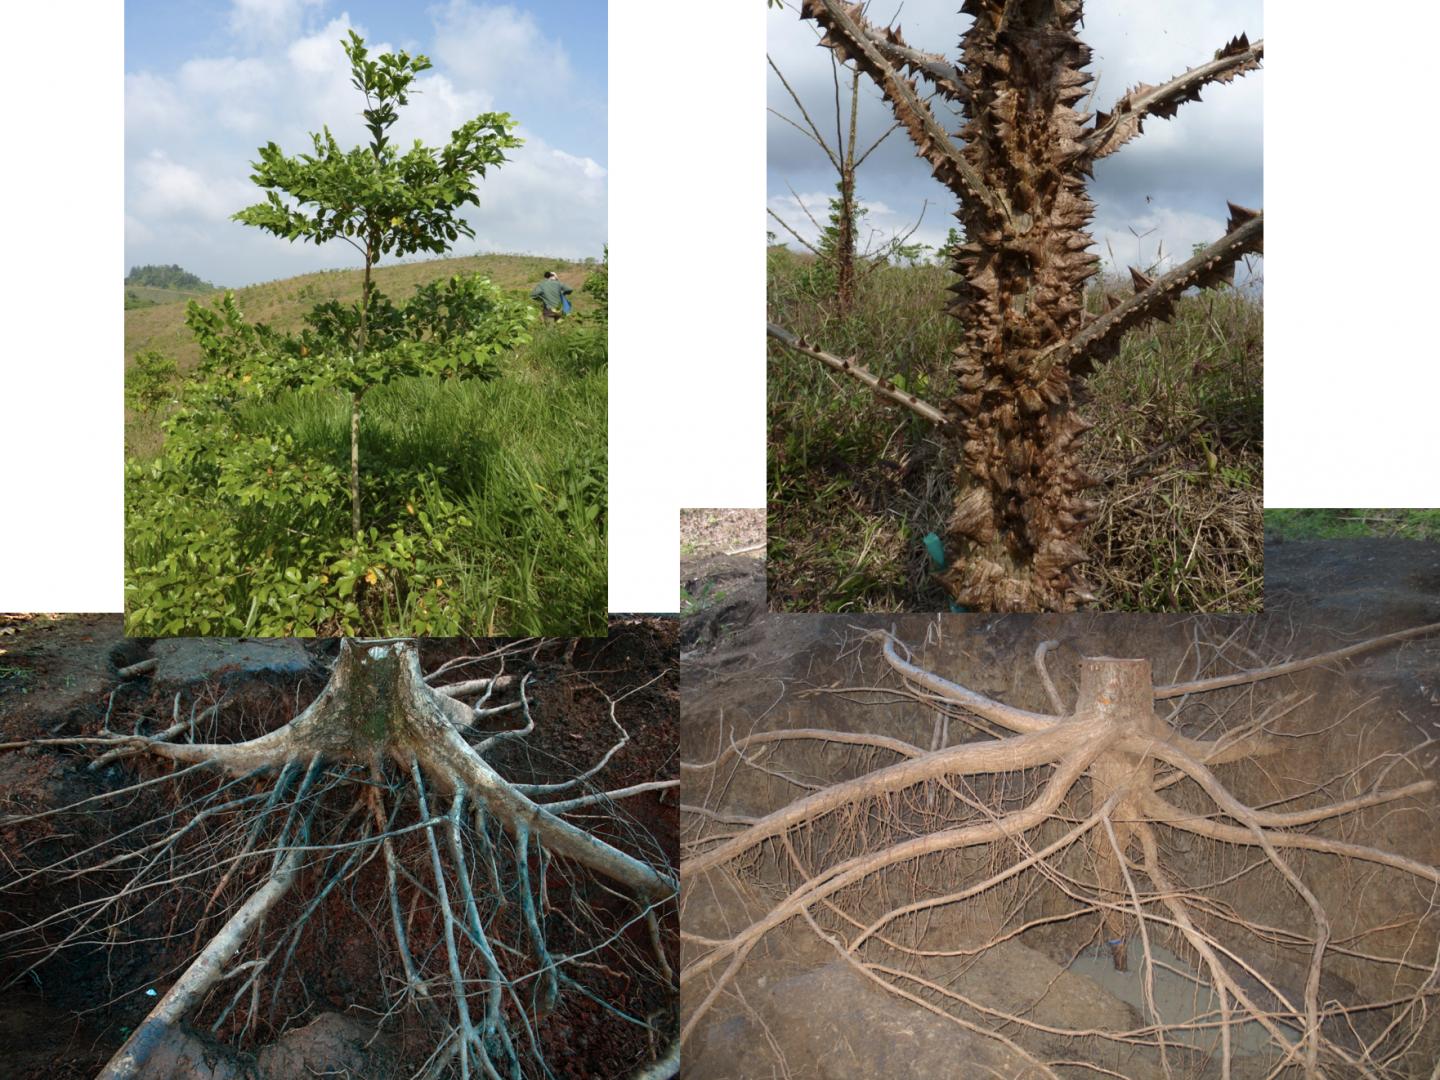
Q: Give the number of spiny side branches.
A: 5